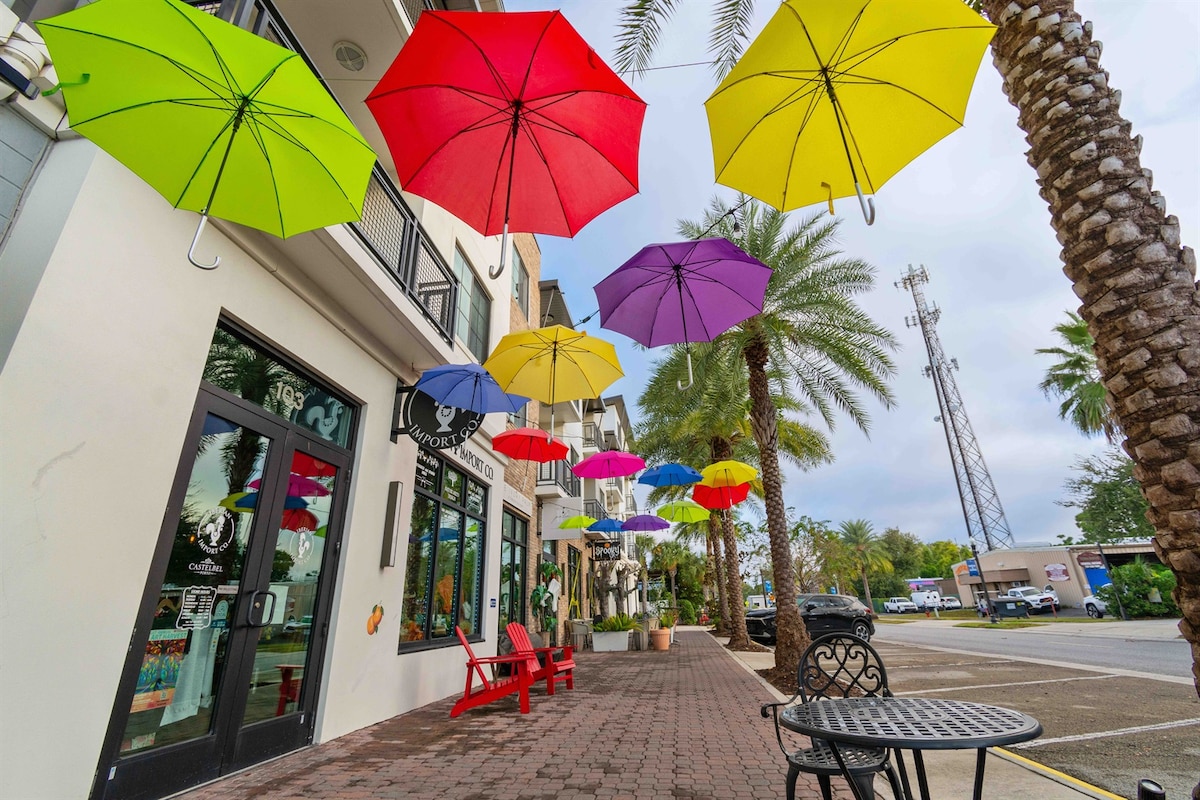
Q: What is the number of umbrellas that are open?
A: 15